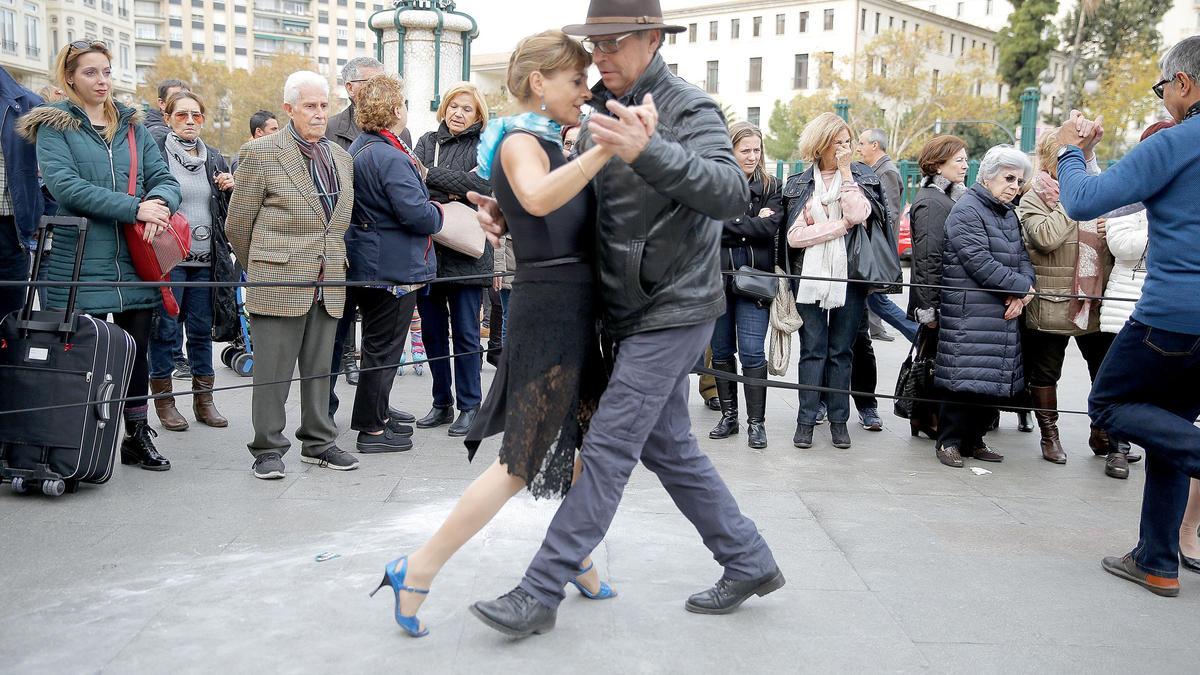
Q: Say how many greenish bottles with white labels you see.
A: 0